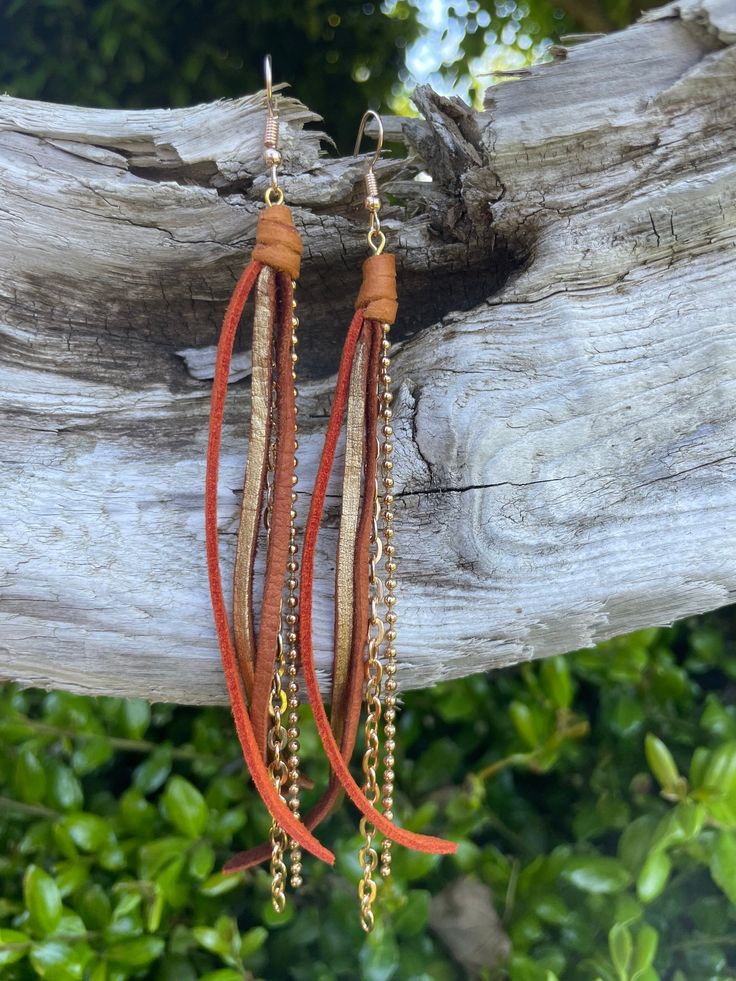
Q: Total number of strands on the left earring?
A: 5